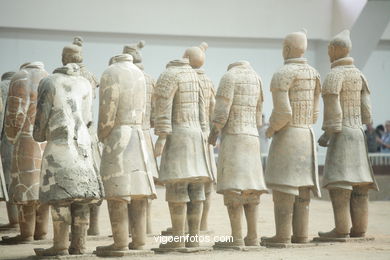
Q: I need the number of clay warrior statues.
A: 11